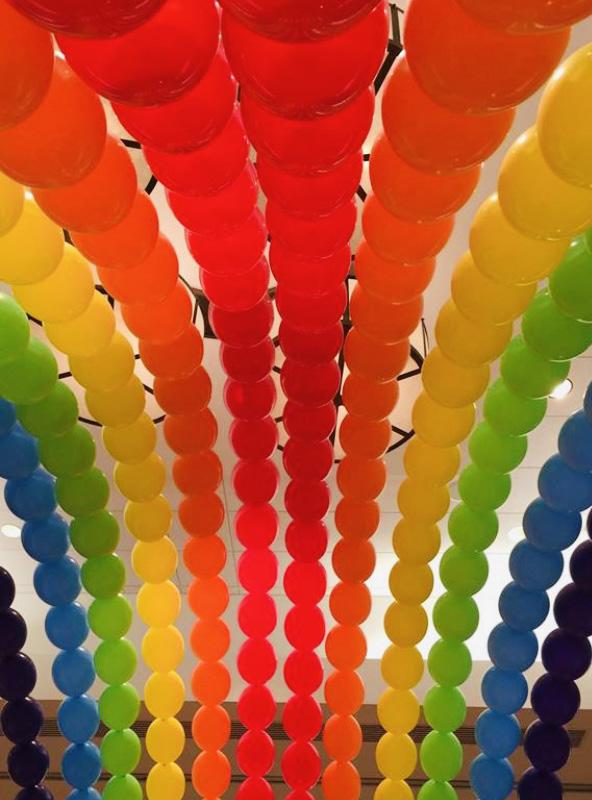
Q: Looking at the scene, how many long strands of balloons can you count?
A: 12